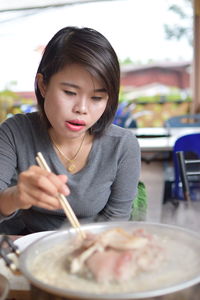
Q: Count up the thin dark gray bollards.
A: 0